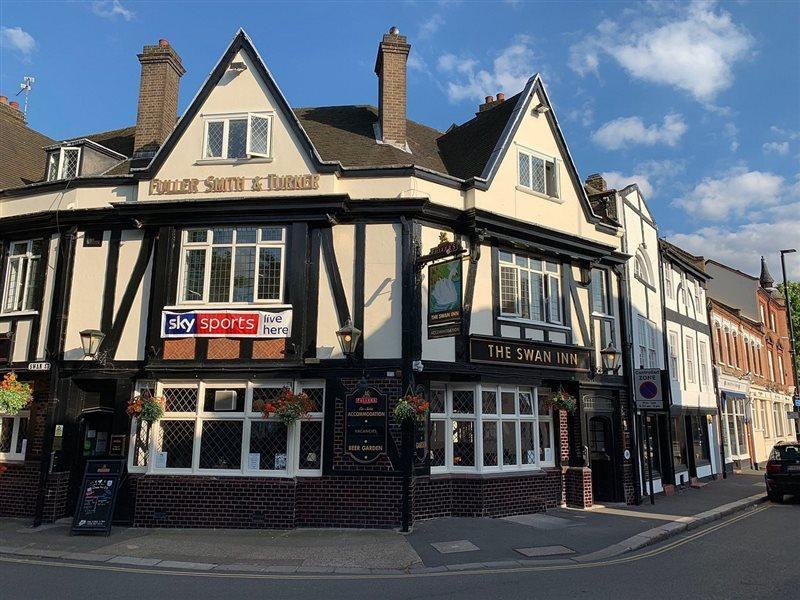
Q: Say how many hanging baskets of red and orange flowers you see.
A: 5